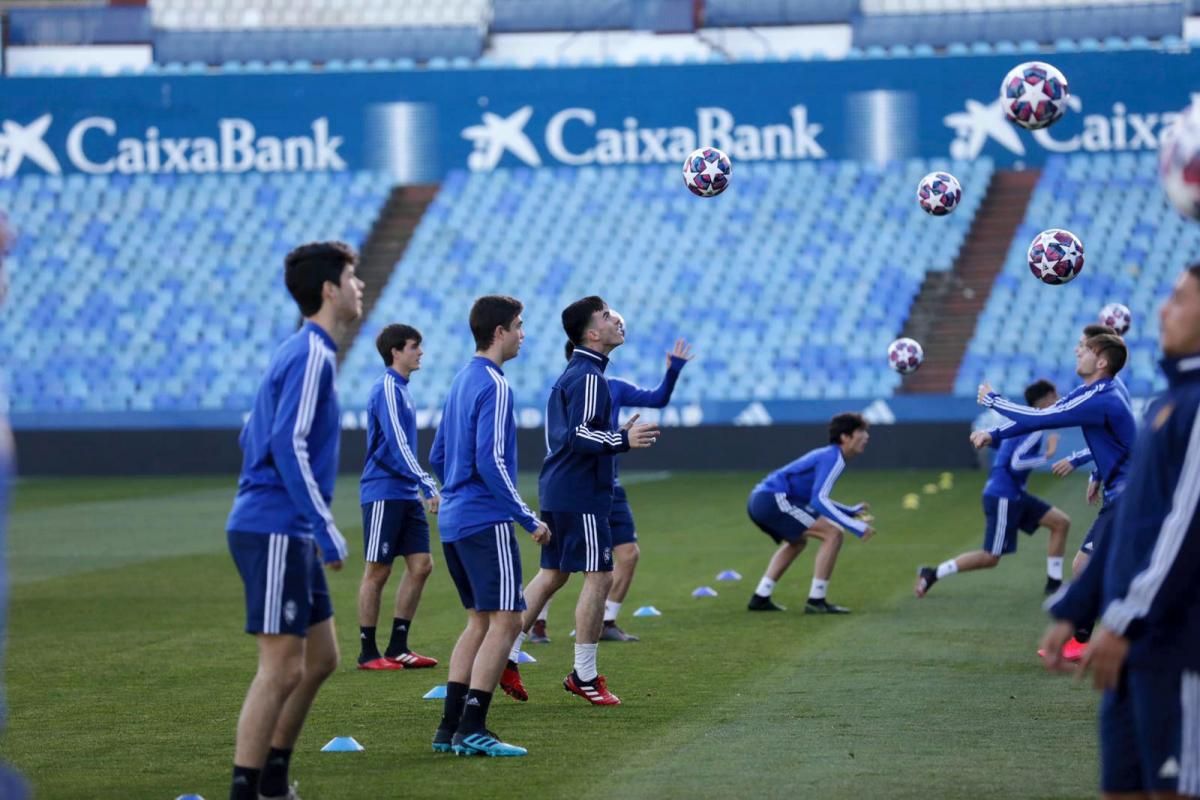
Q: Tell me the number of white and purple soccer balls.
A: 7